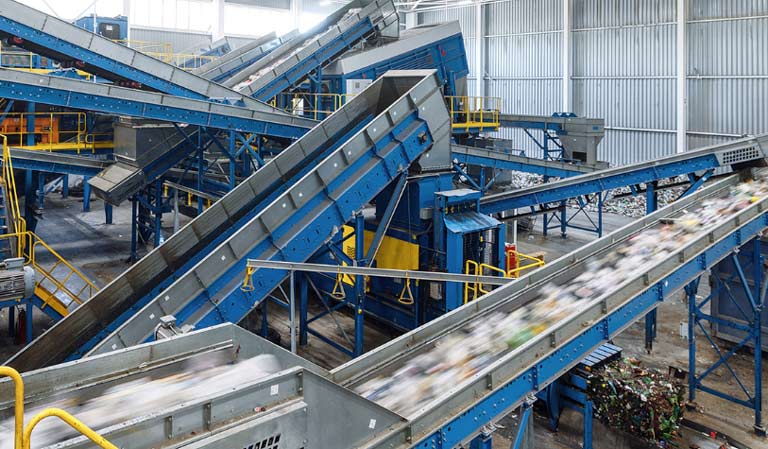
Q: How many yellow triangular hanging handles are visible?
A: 3